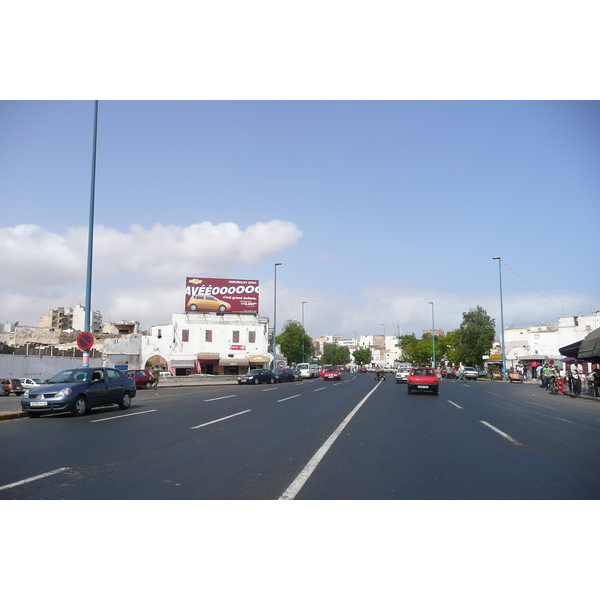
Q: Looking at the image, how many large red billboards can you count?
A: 1